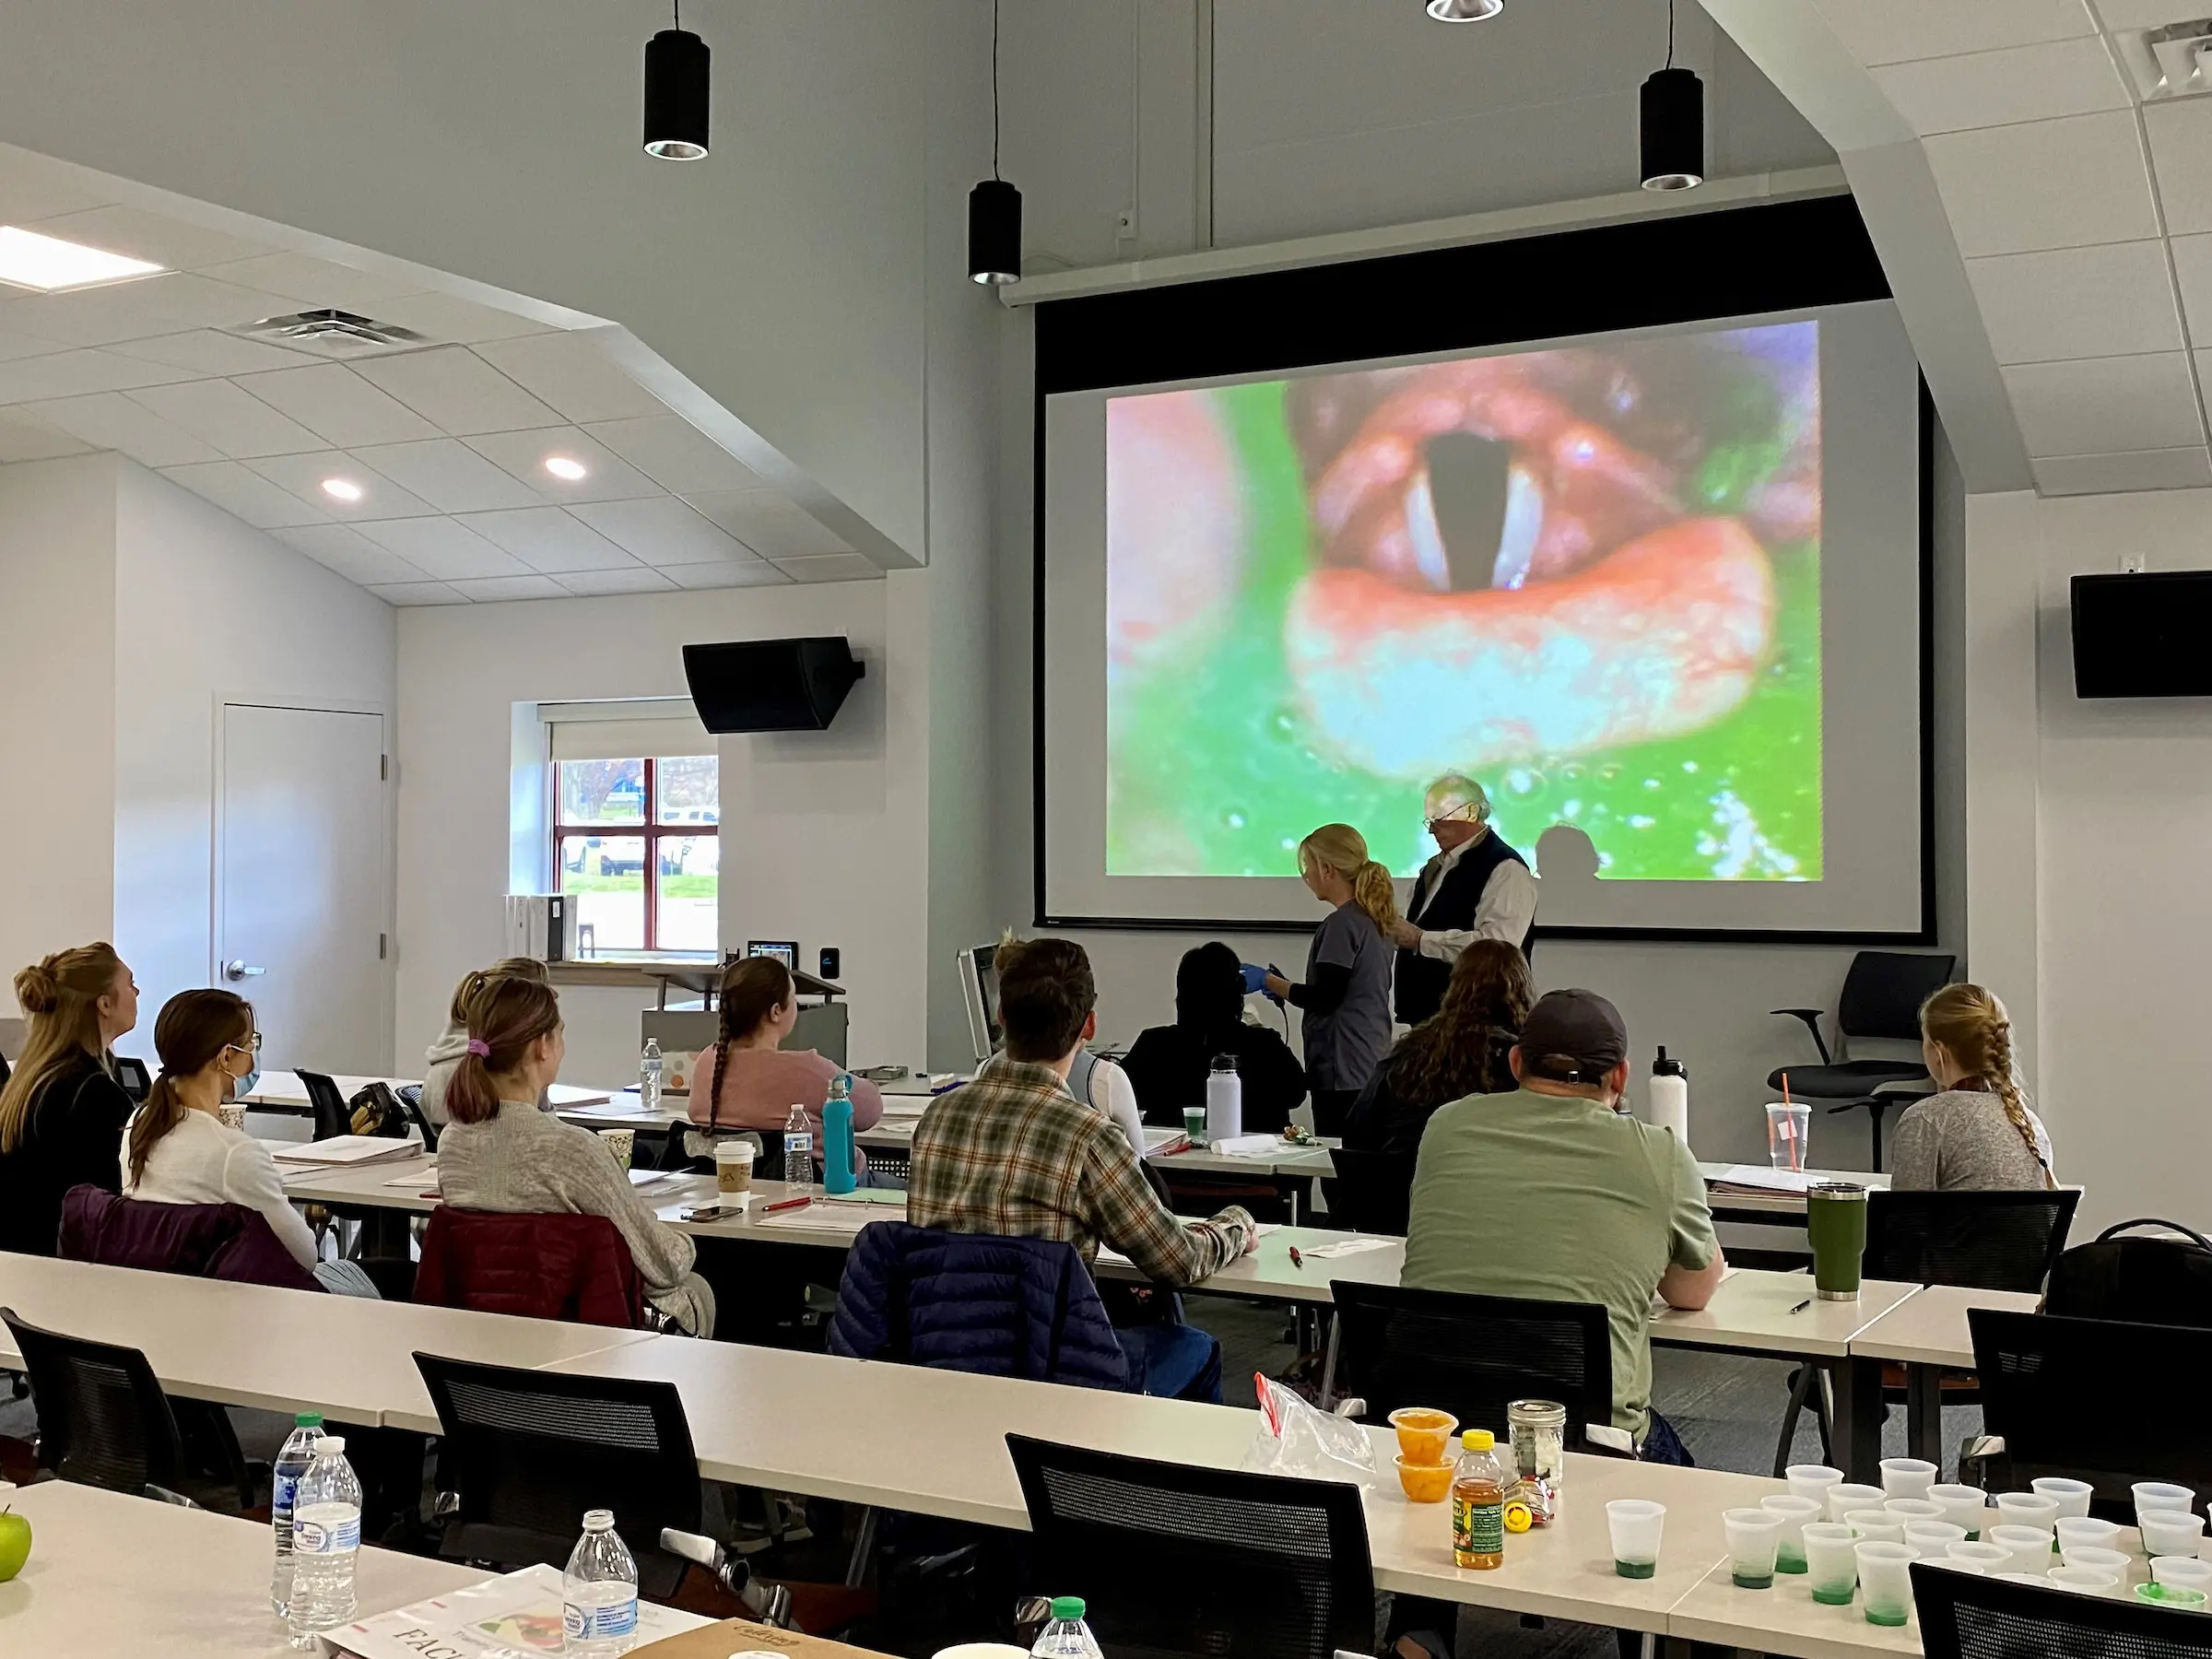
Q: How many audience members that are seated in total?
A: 11